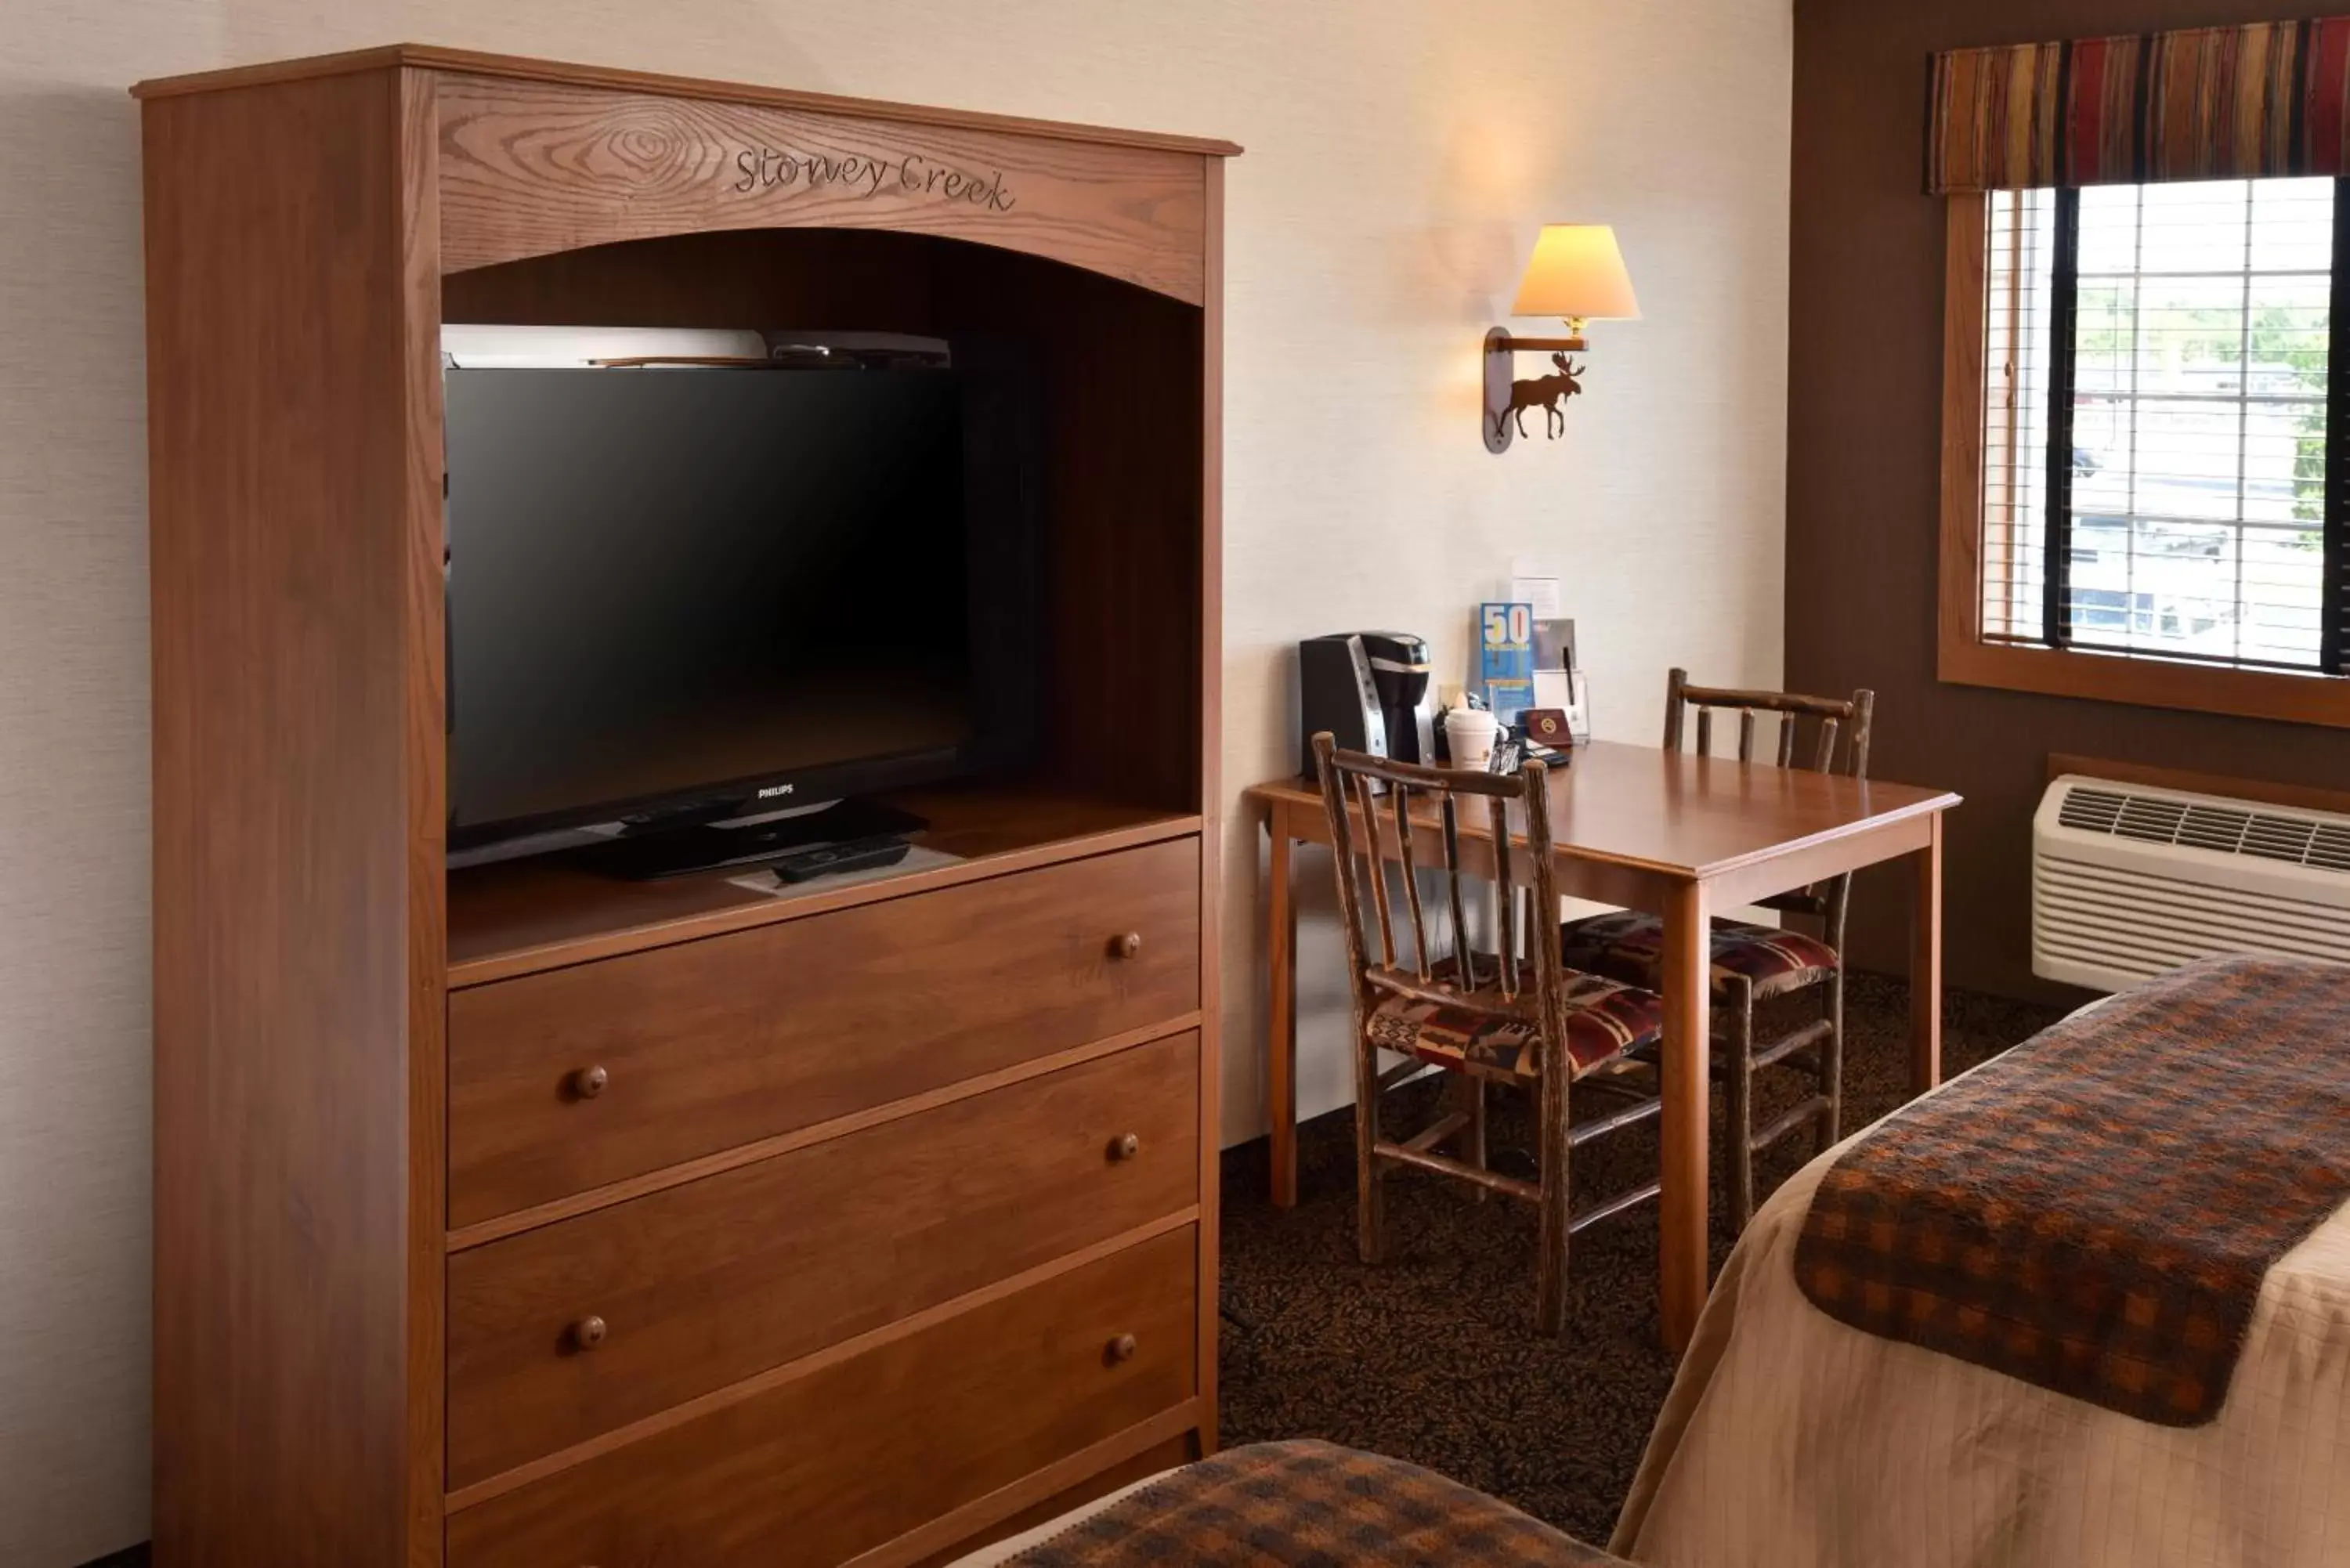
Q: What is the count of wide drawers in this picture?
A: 3